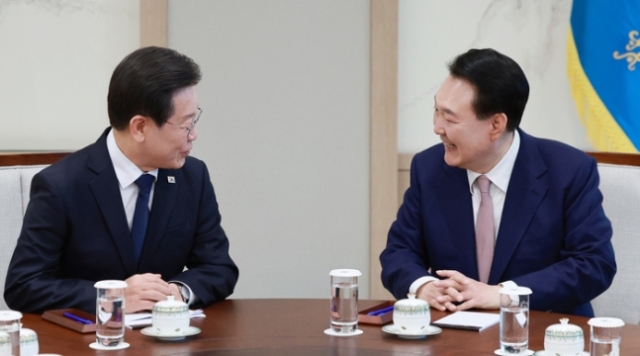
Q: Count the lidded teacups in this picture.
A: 4